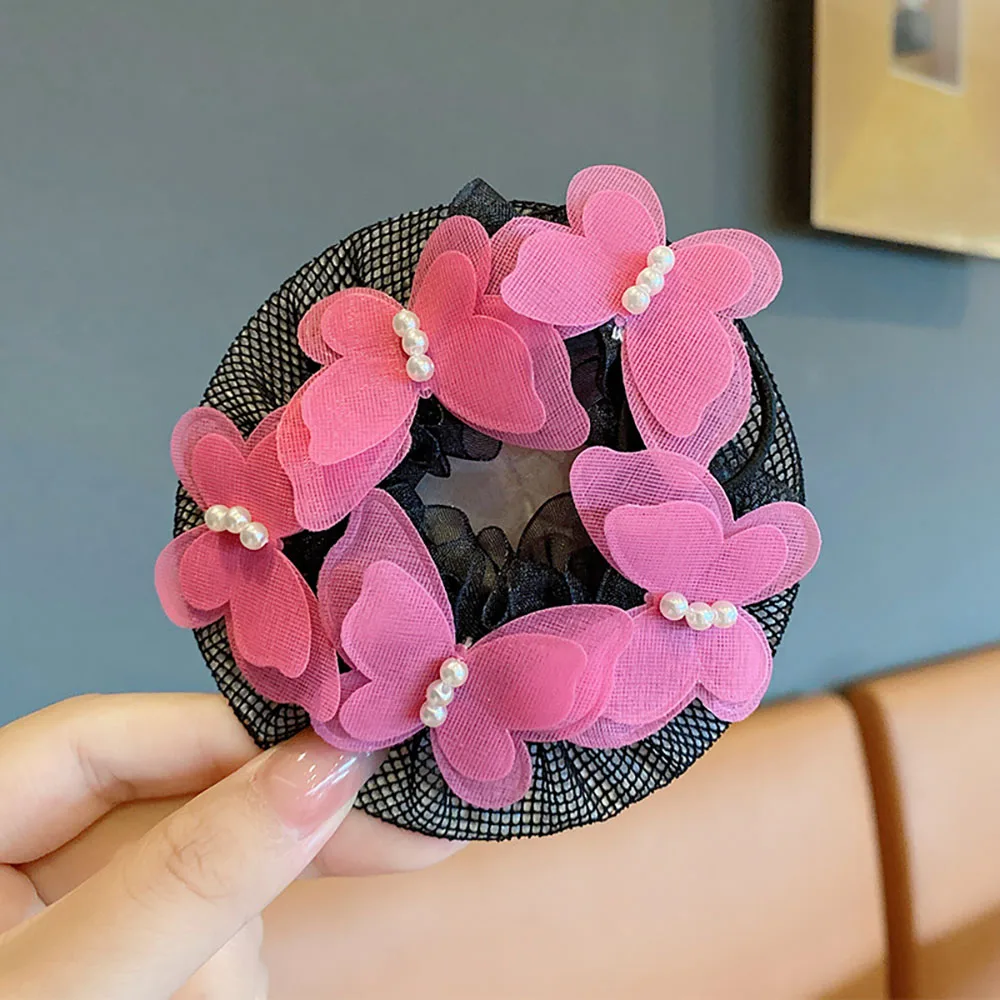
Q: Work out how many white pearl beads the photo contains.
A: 15